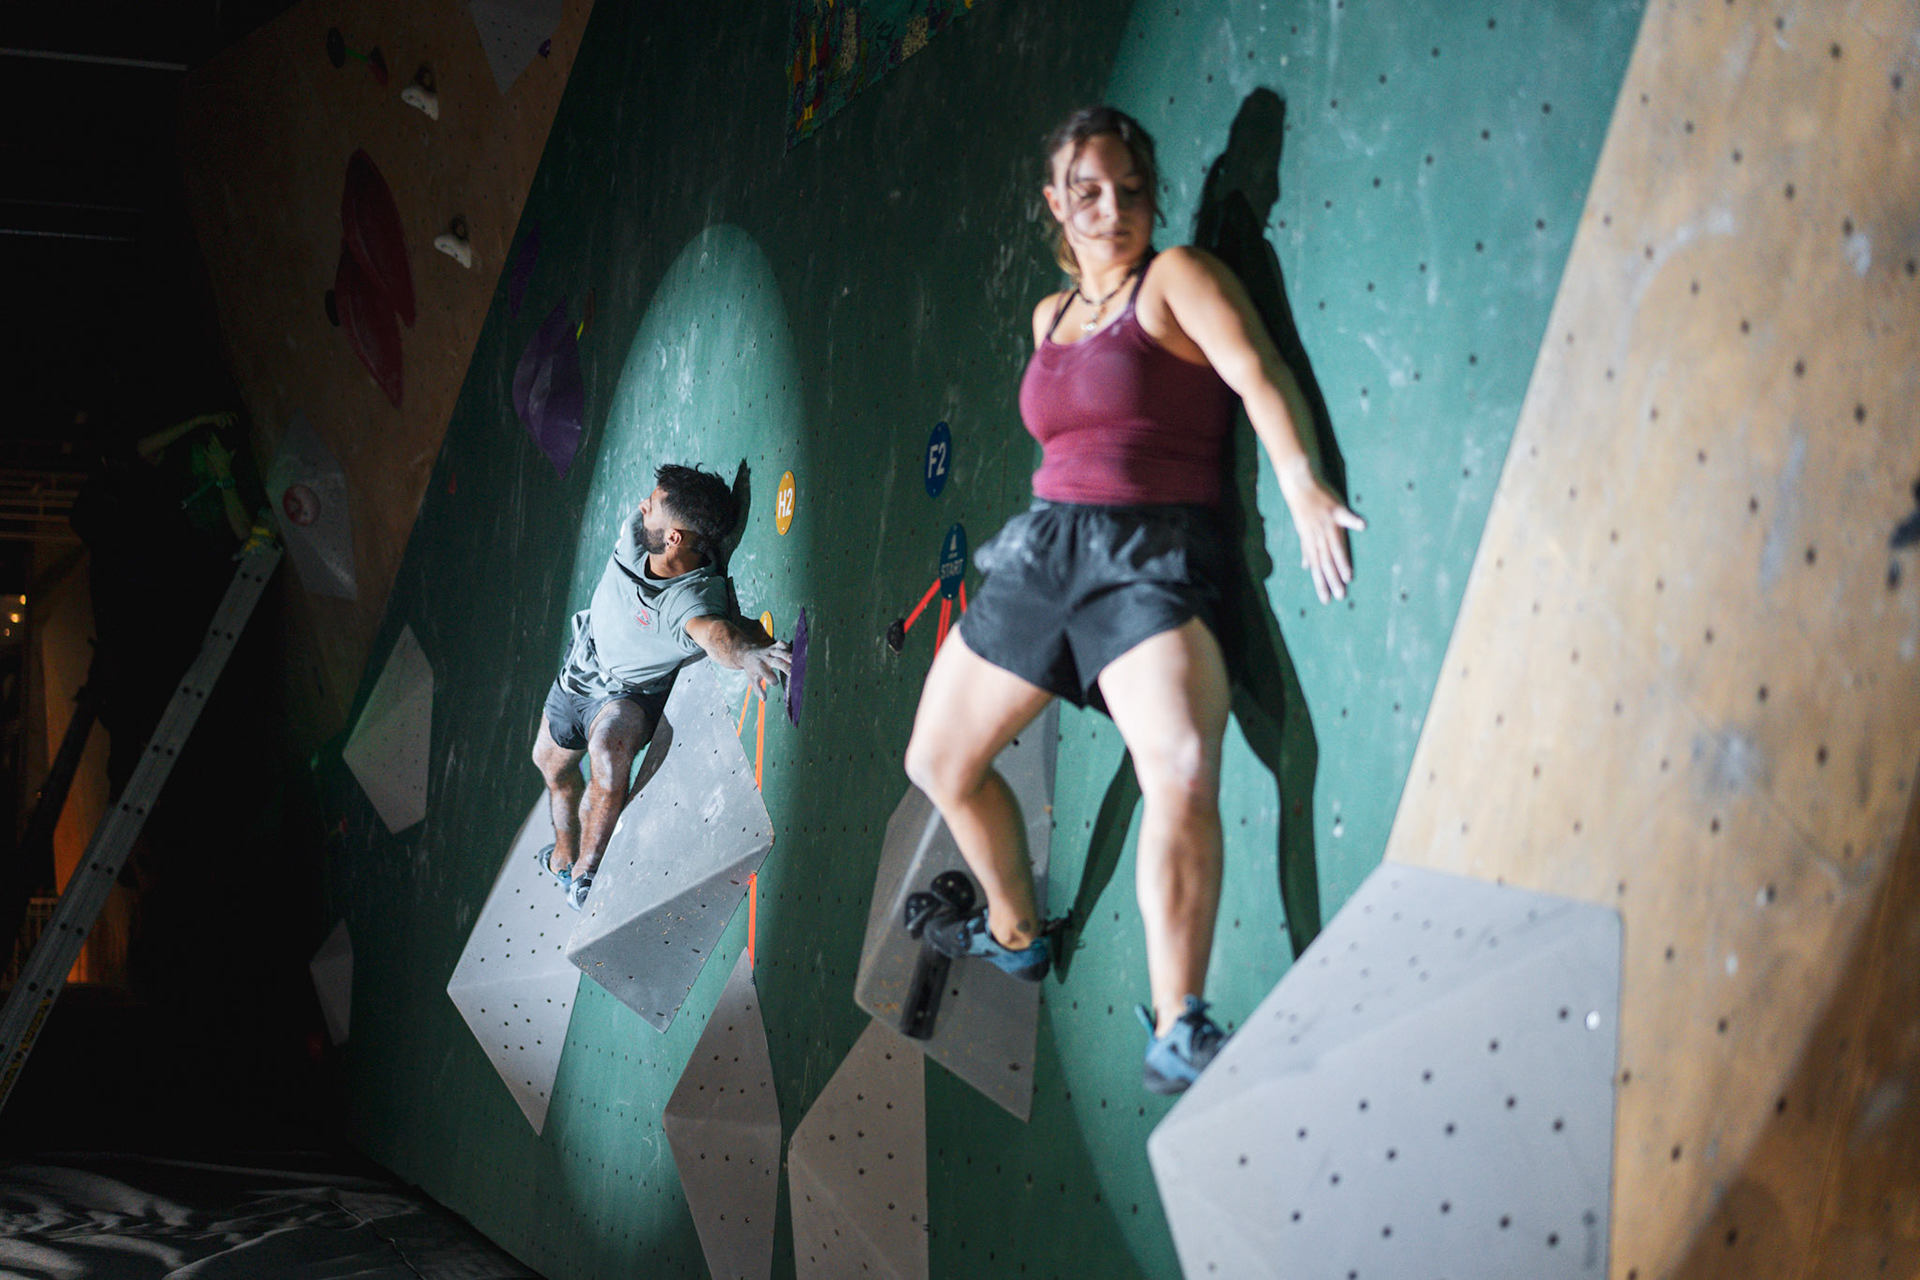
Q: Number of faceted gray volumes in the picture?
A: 10